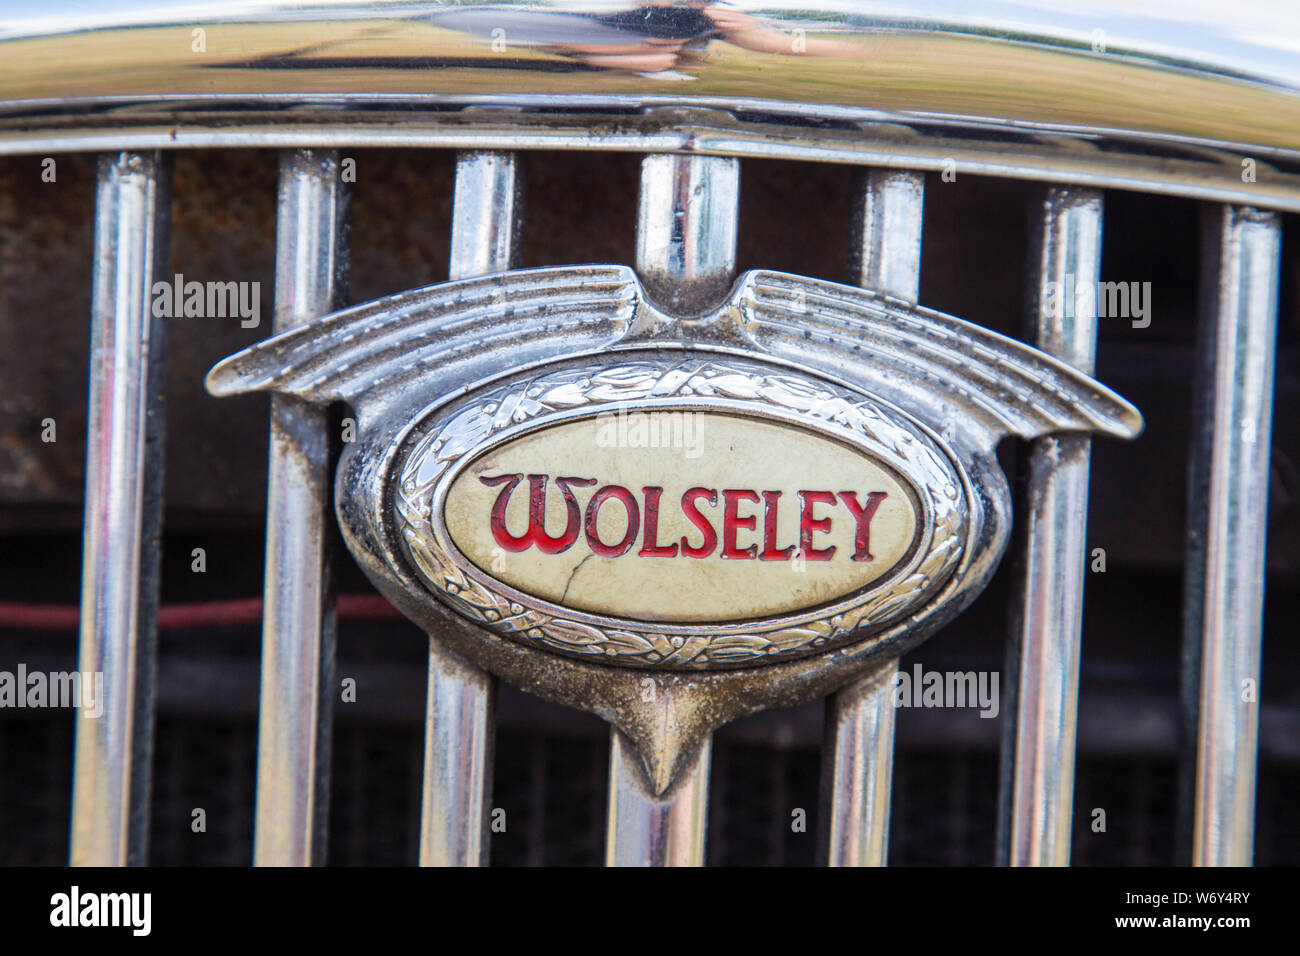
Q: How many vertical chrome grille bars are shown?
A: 7